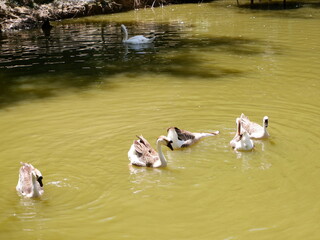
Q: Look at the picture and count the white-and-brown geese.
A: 5